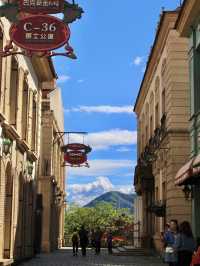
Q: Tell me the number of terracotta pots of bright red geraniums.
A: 0